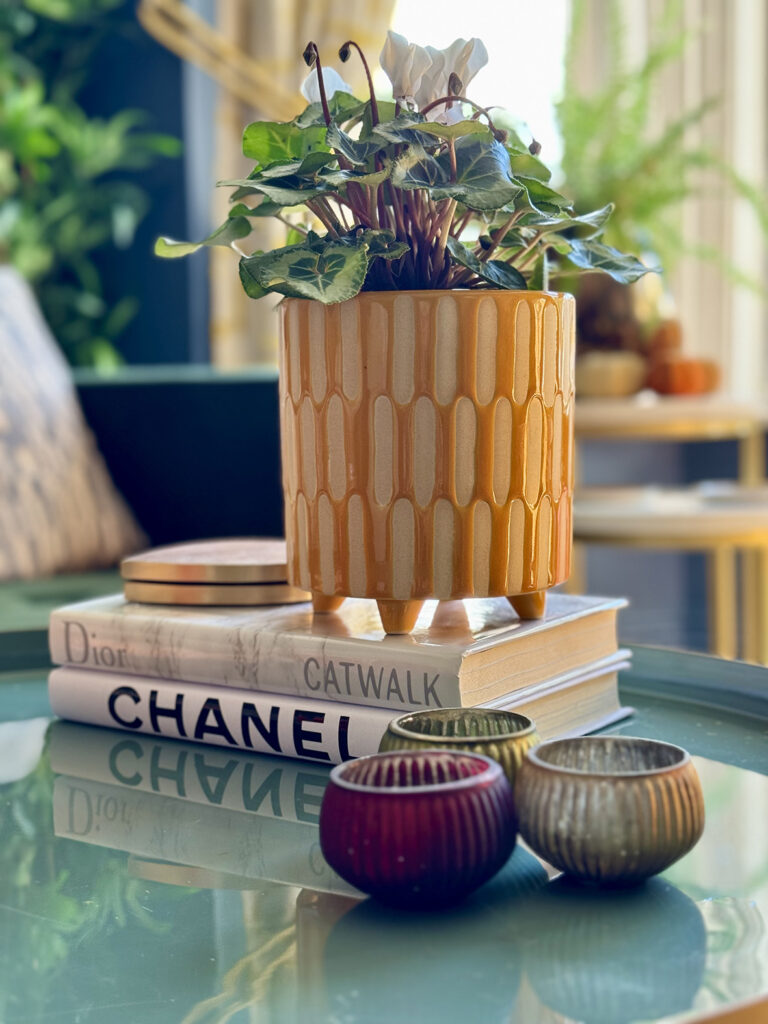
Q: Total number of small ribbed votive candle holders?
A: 3